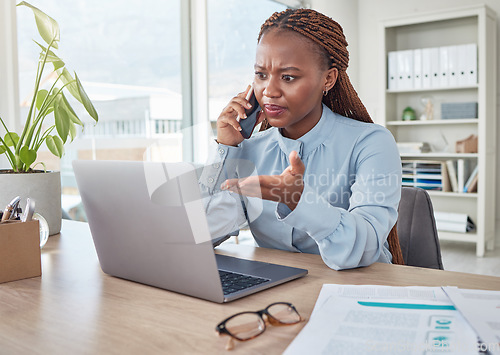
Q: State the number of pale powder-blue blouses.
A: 1